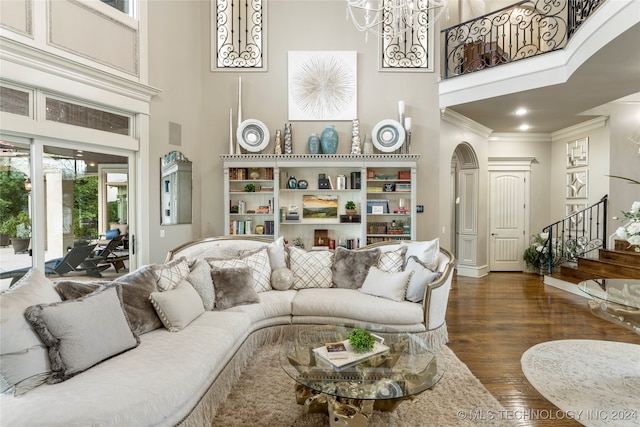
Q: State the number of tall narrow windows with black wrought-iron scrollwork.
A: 2